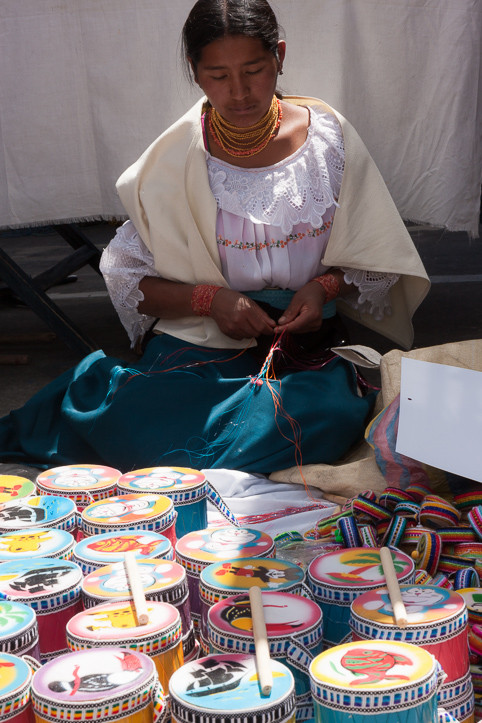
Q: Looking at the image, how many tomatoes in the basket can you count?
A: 0